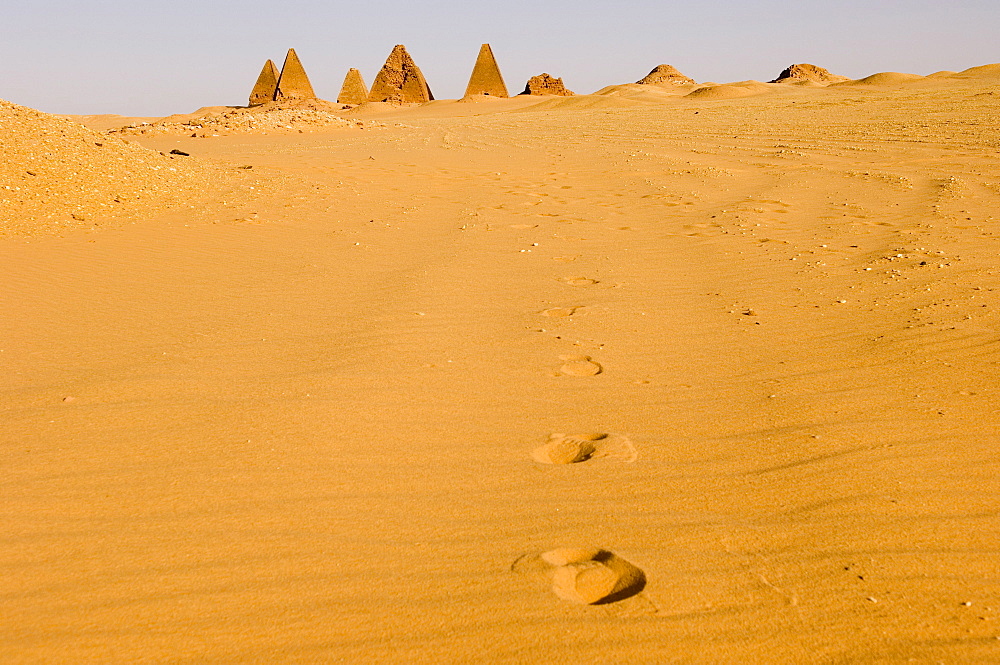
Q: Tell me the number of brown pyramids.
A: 5